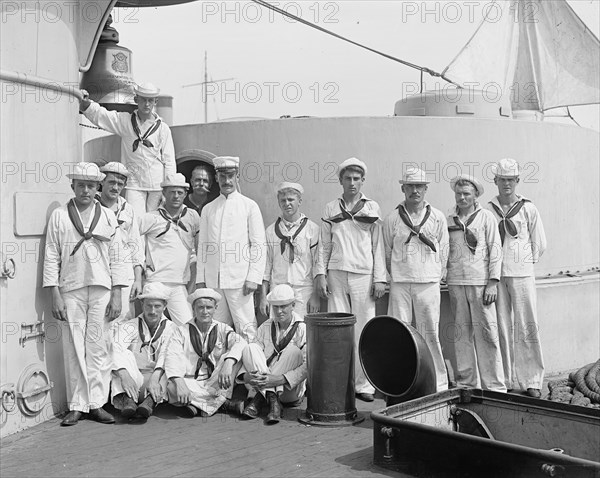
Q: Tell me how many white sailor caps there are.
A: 12